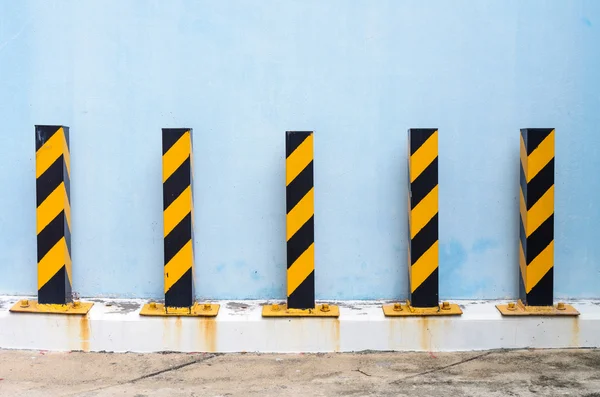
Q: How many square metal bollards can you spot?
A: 5